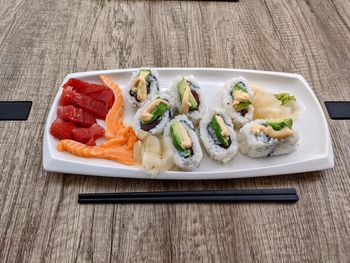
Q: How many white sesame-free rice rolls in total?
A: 7